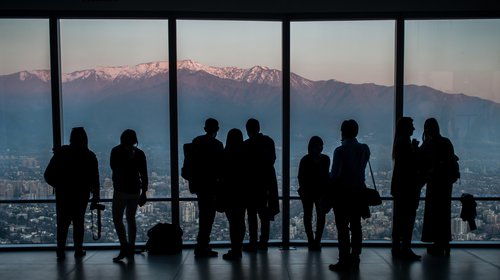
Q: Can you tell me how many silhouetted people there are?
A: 9